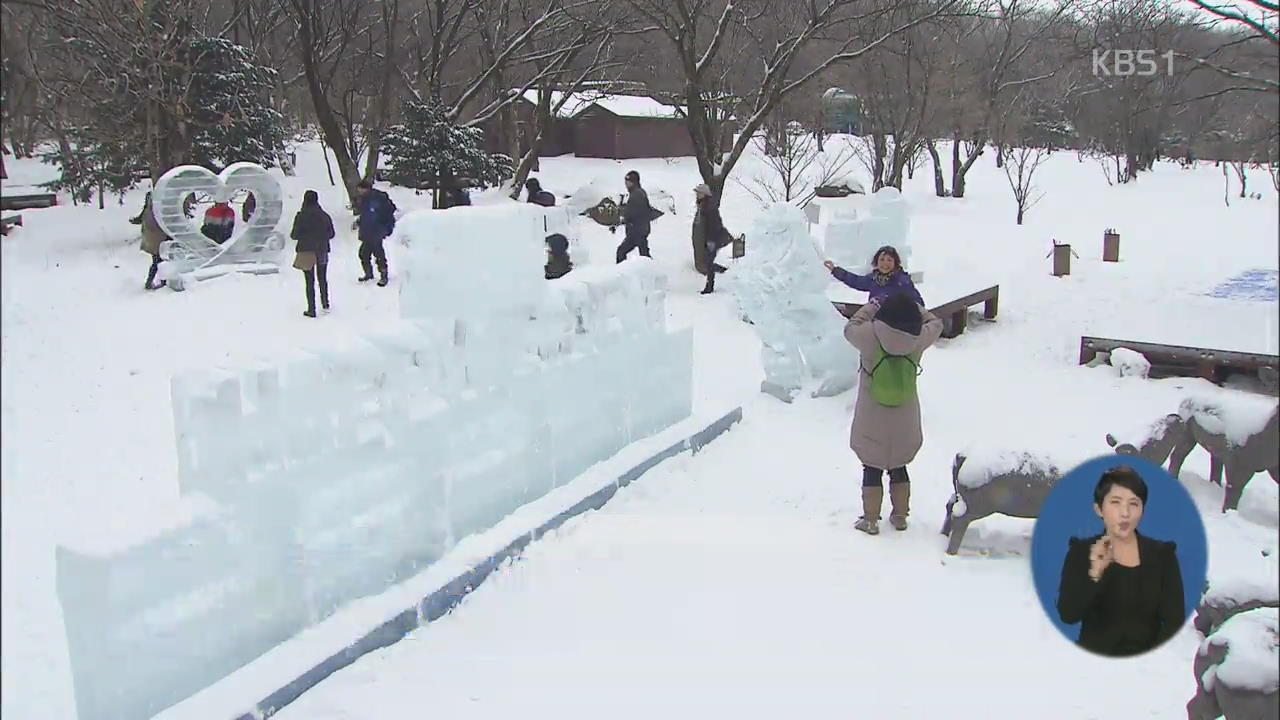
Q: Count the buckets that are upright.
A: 2